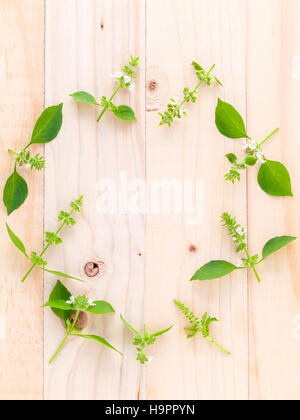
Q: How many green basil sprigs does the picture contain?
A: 9